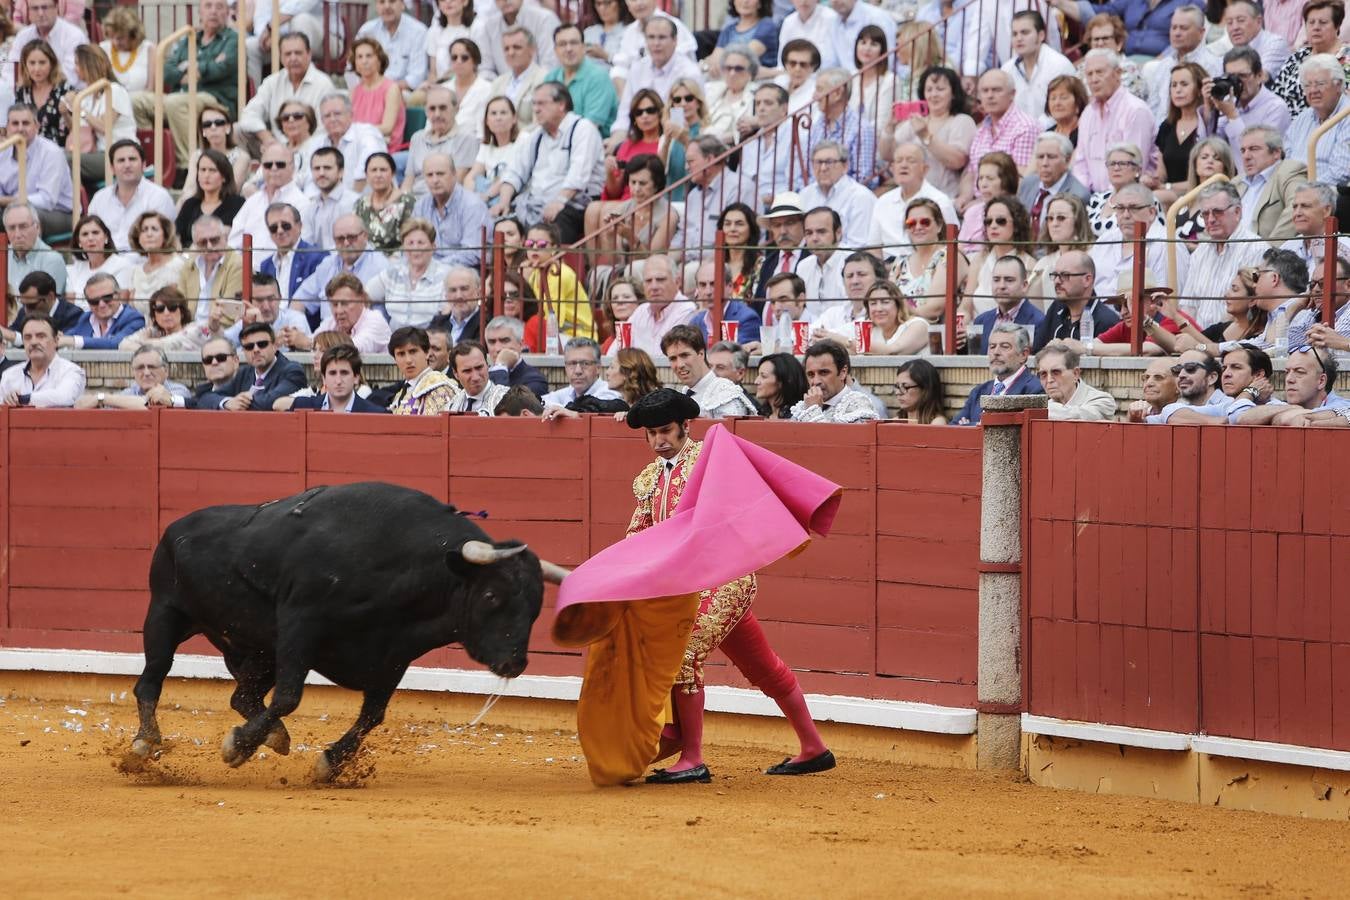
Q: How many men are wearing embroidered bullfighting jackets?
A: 5